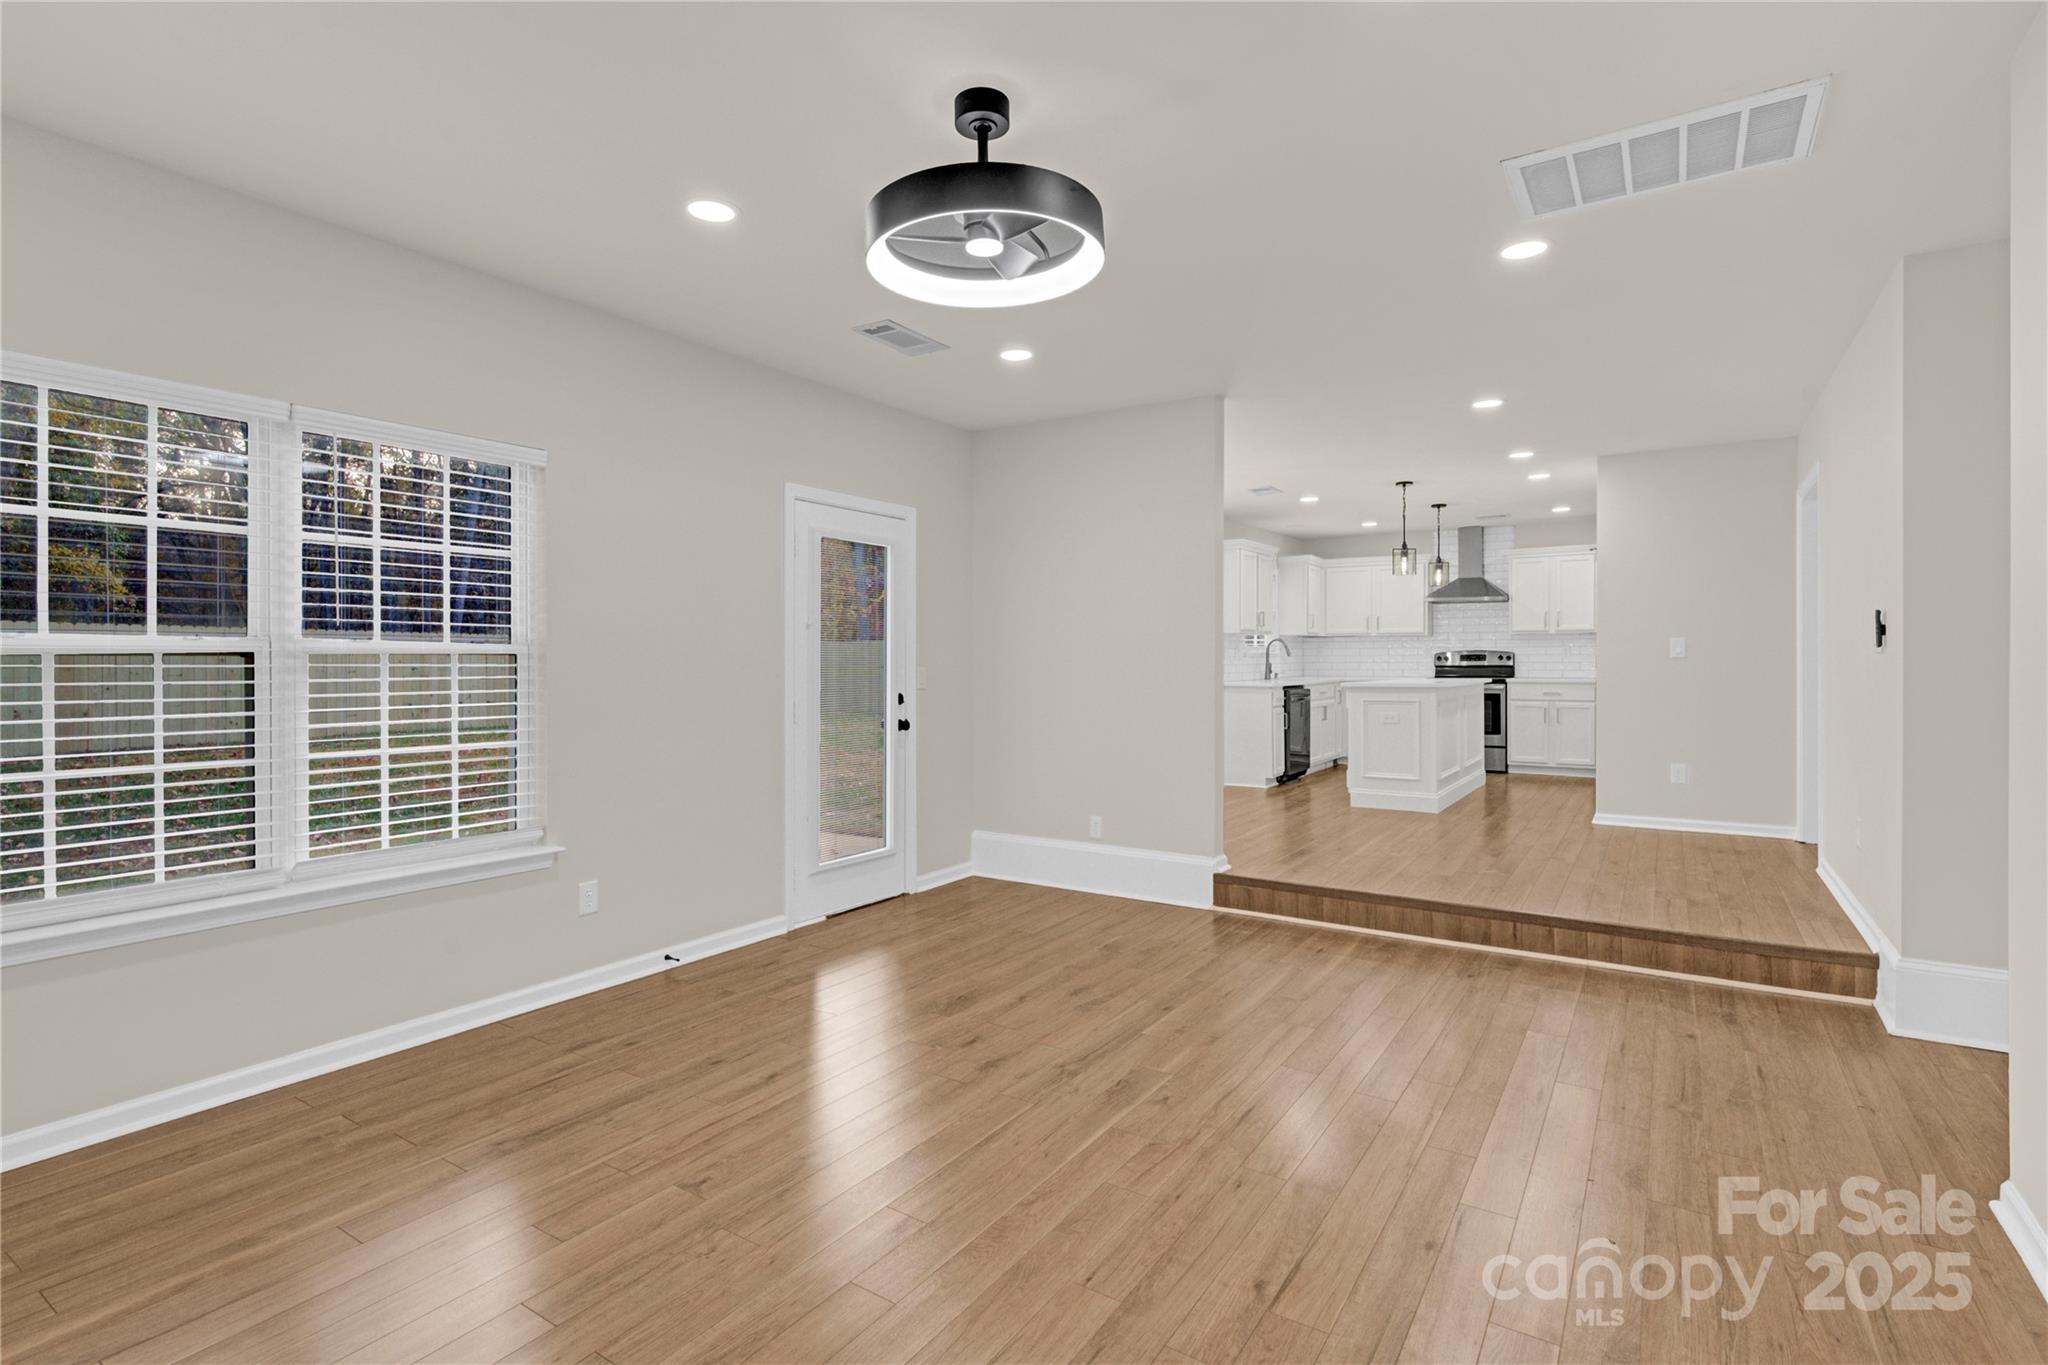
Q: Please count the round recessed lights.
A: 9